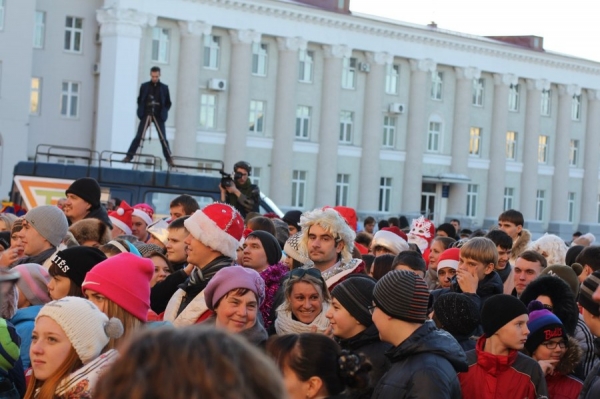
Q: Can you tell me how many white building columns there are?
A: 12